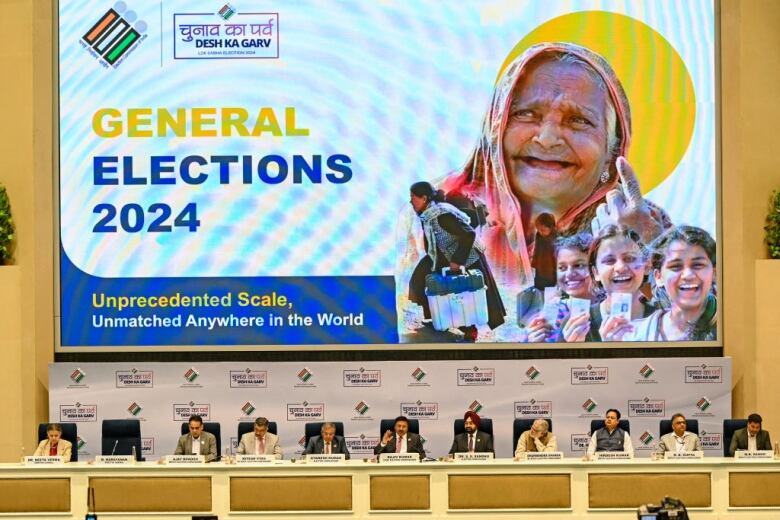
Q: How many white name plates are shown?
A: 11